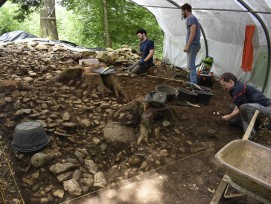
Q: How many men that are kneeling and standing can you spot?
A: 3